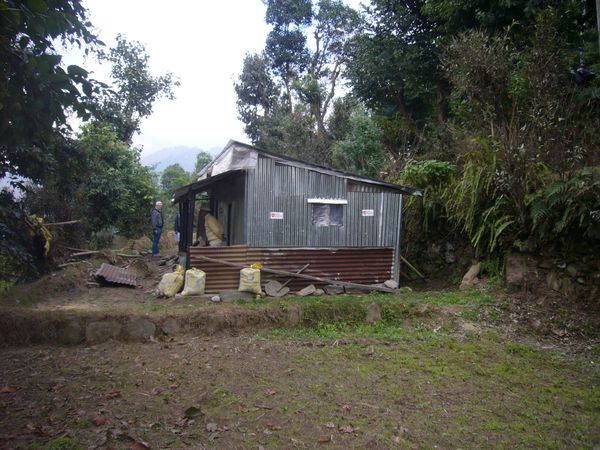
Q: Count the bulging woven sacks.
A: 3